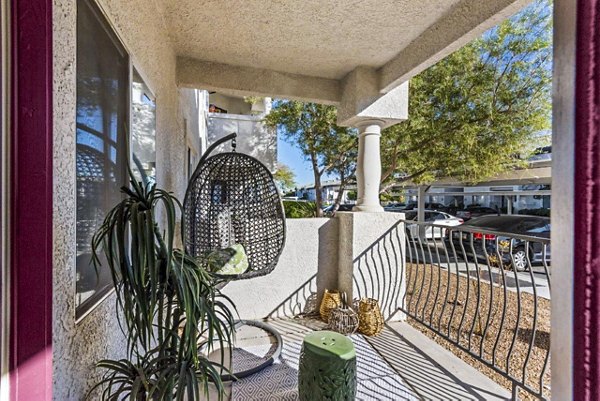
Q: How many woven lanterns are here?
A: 3